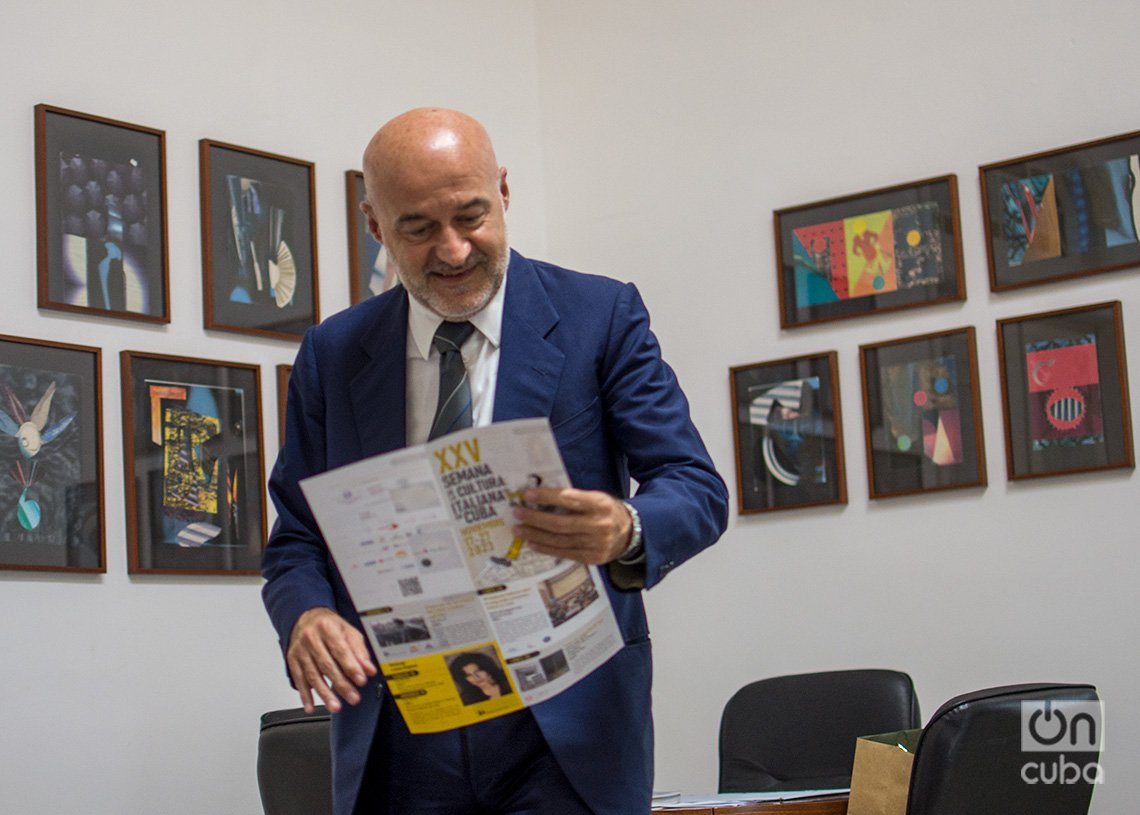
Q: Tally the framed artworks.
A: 11